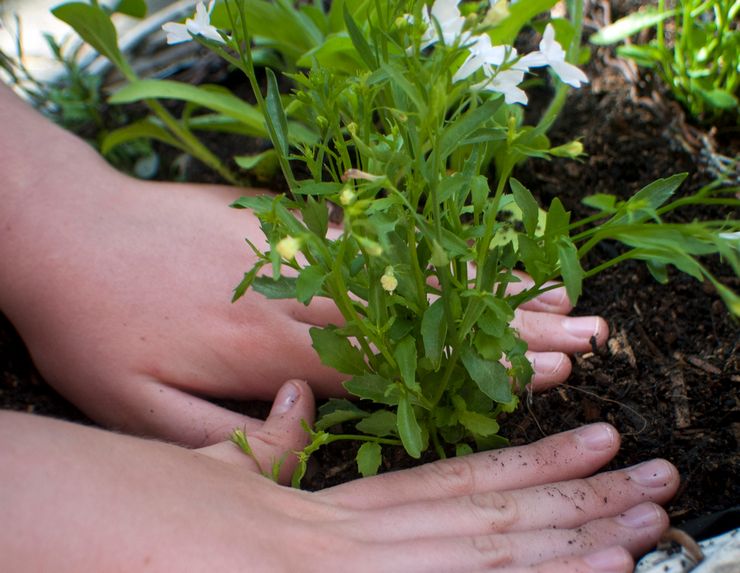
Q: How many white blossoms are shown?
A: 5